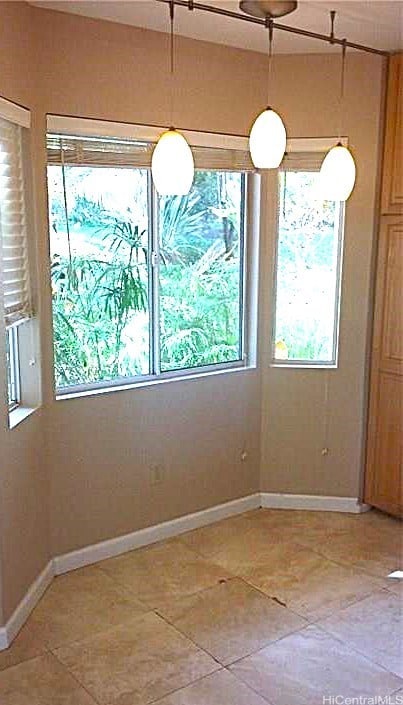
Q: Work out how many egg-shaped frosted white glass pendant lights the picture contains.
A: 3